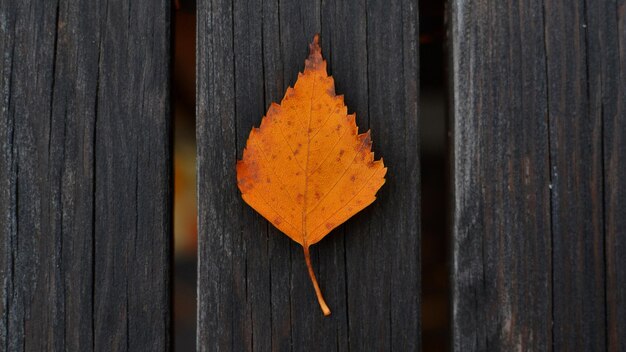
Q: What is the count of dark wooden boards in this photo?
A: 3